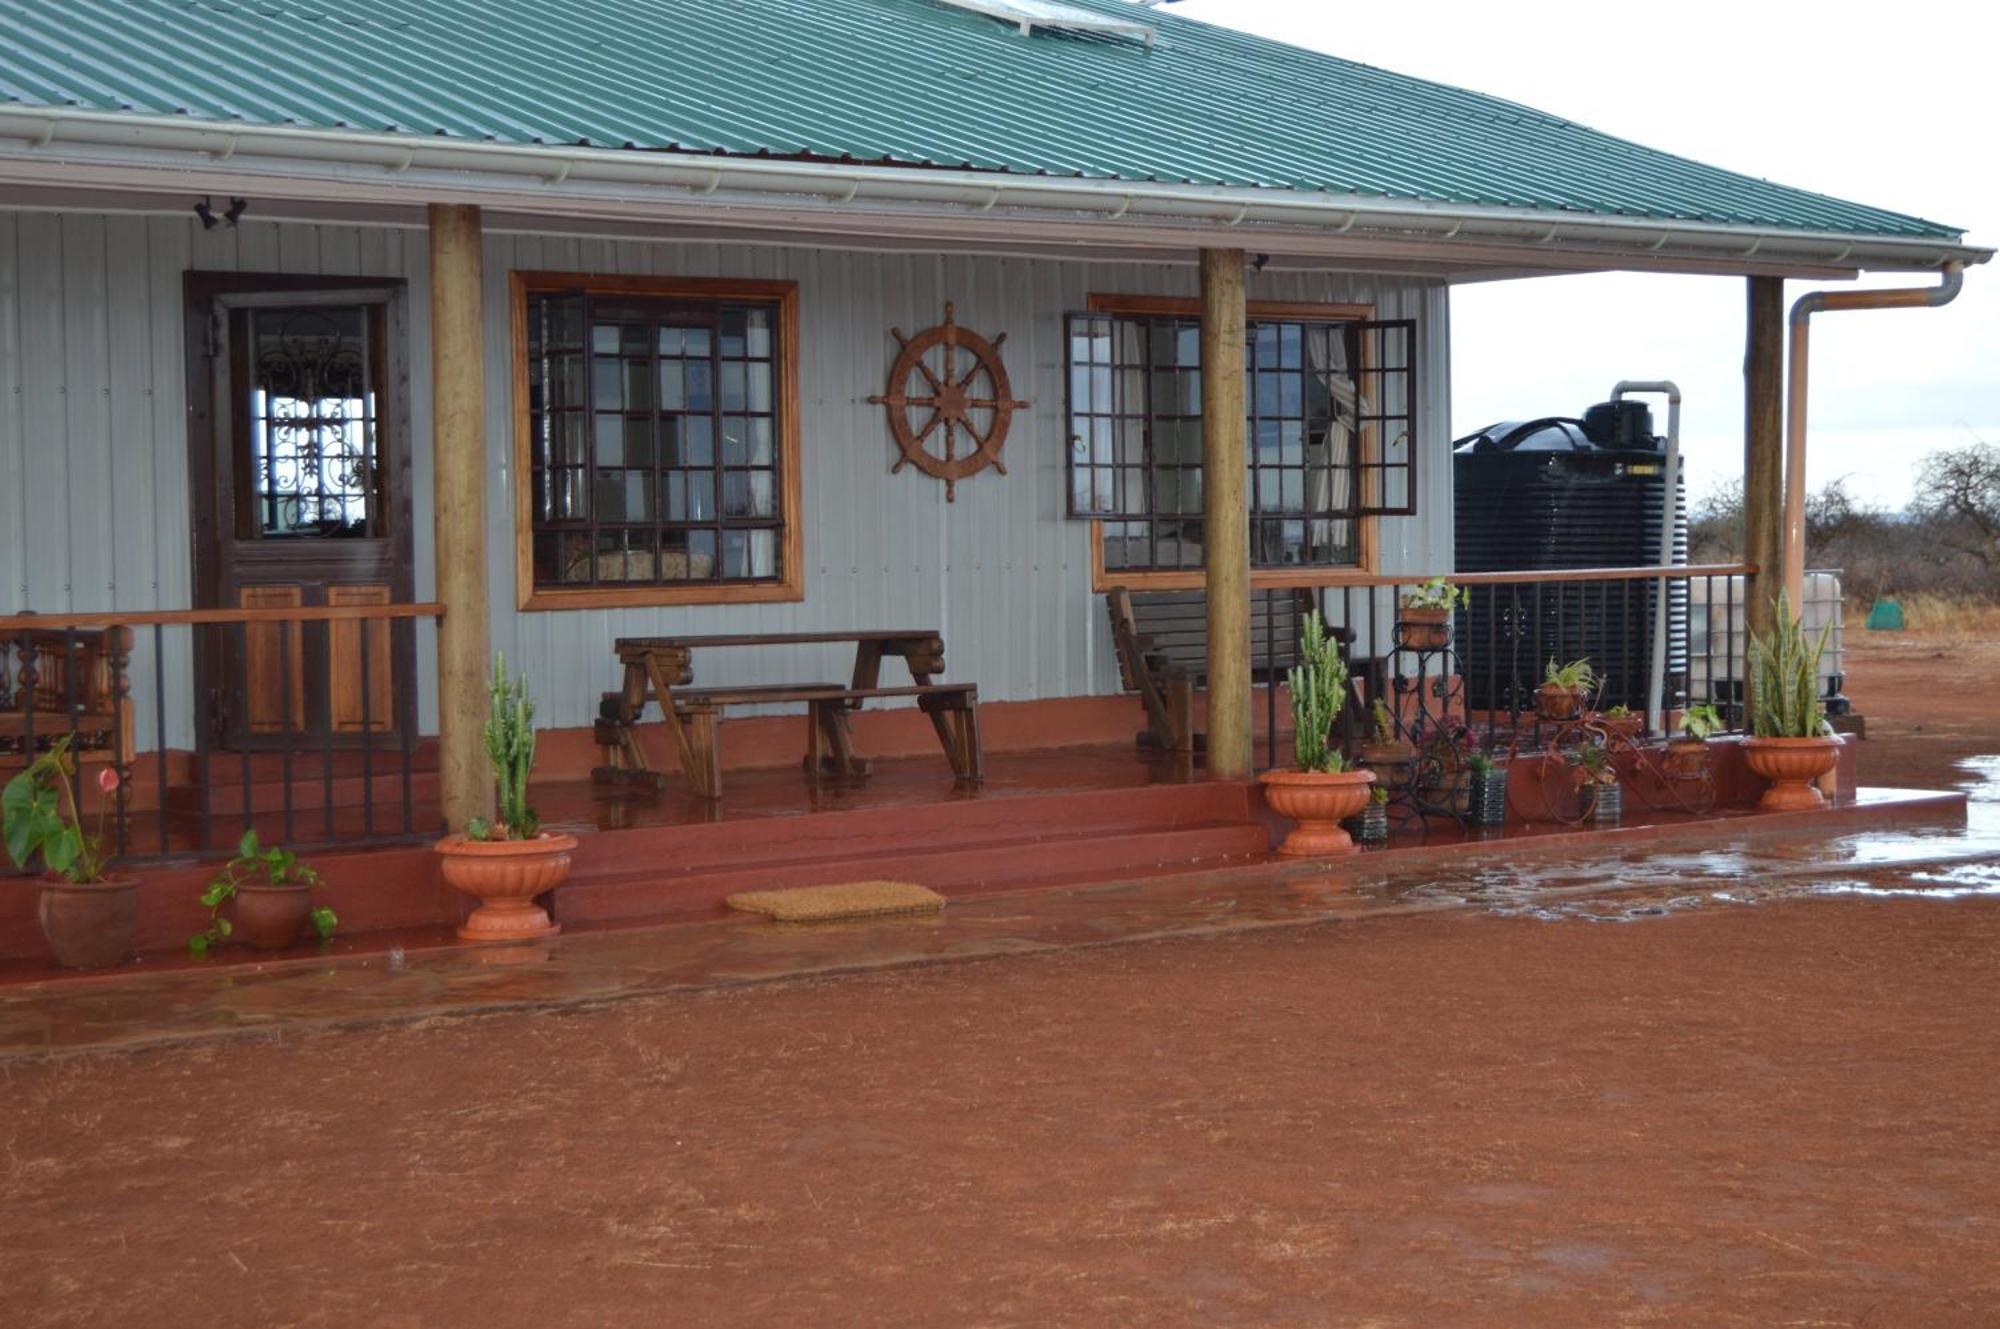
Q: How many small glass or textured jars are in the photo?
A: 3